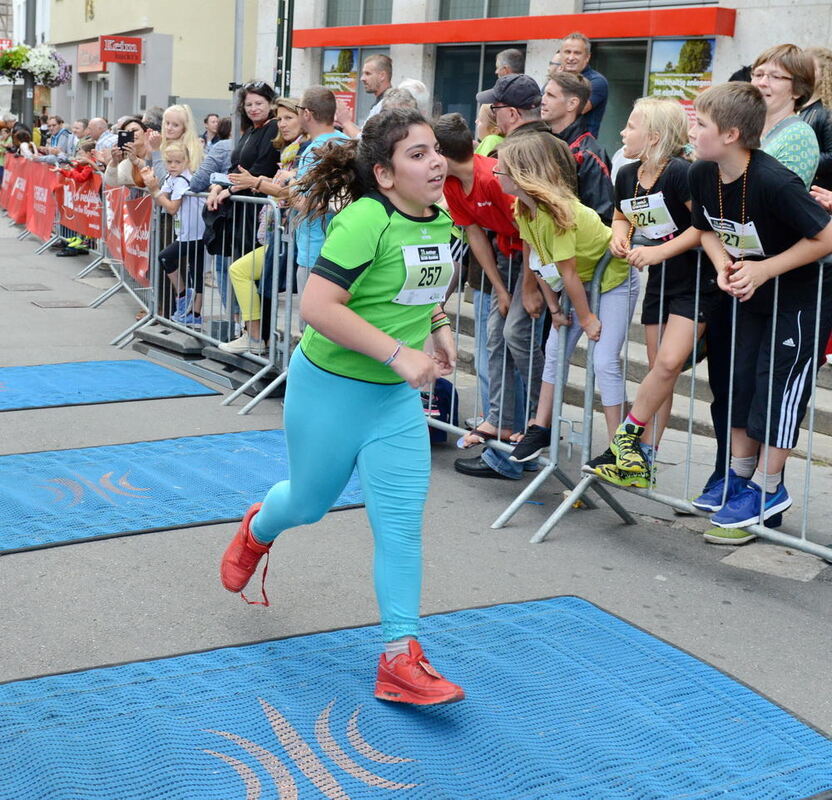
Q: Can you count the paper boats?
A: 0